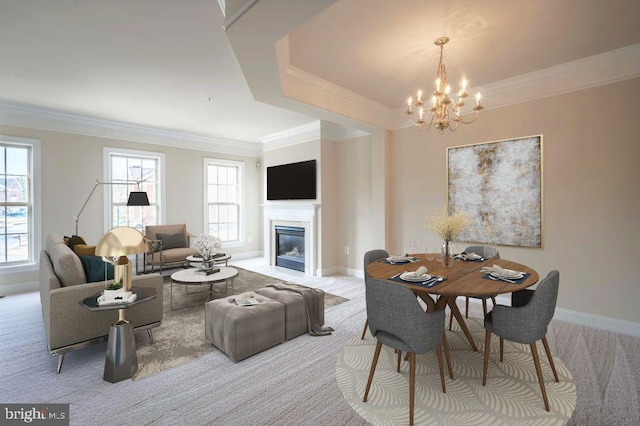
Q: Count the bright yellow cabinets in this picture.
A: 0